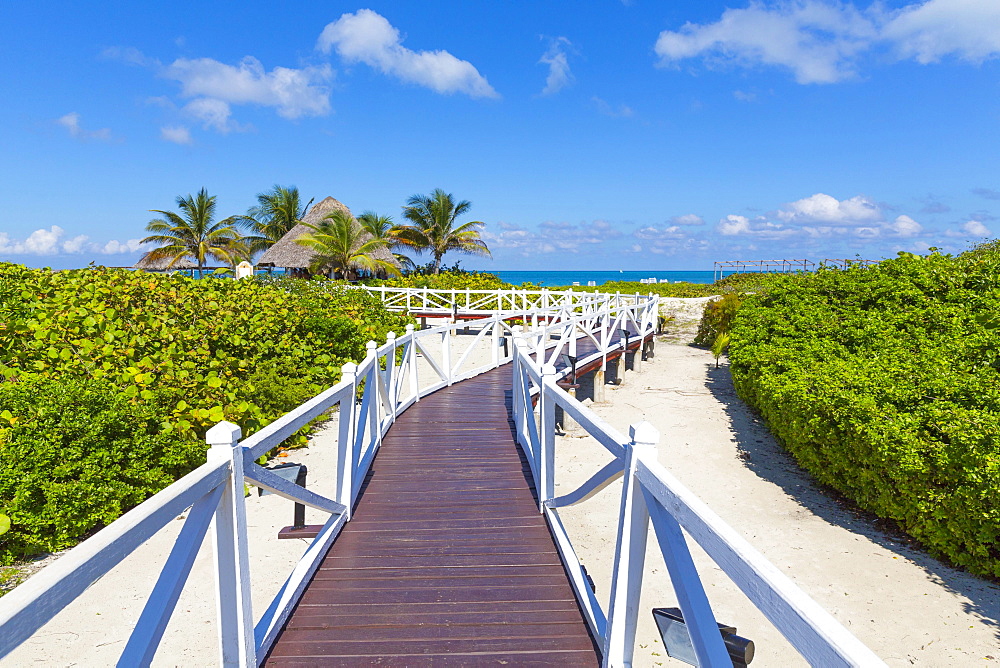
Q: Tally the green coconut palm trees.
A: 5